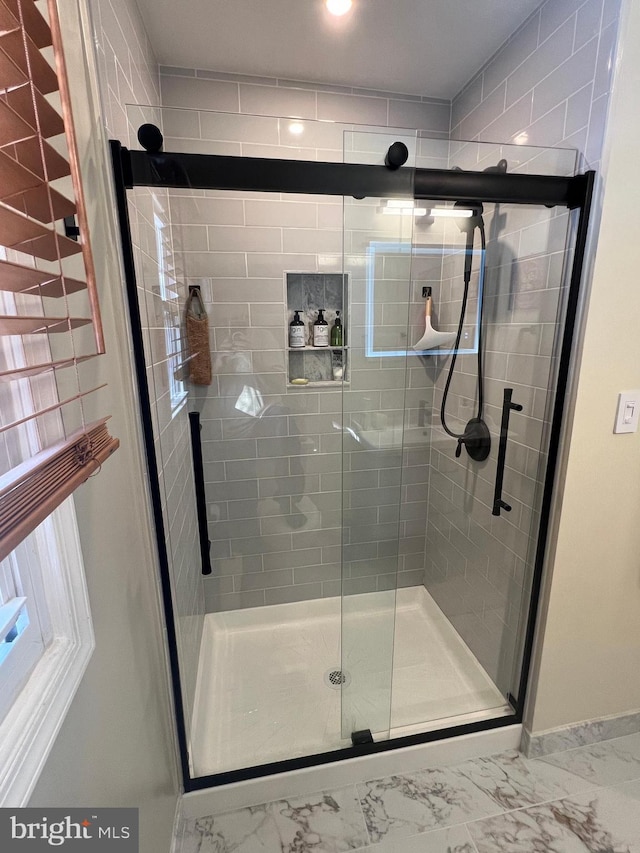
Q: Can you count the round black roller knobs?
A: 2